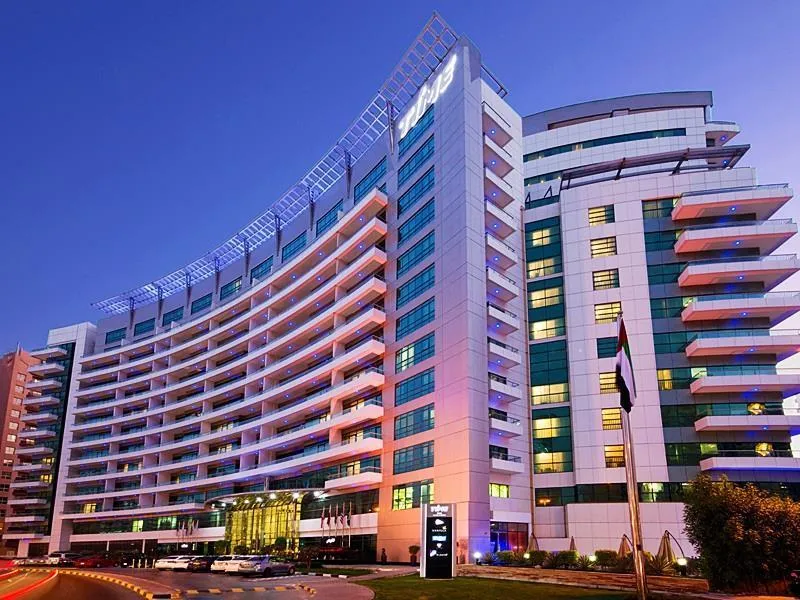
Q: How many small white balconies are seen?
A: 11